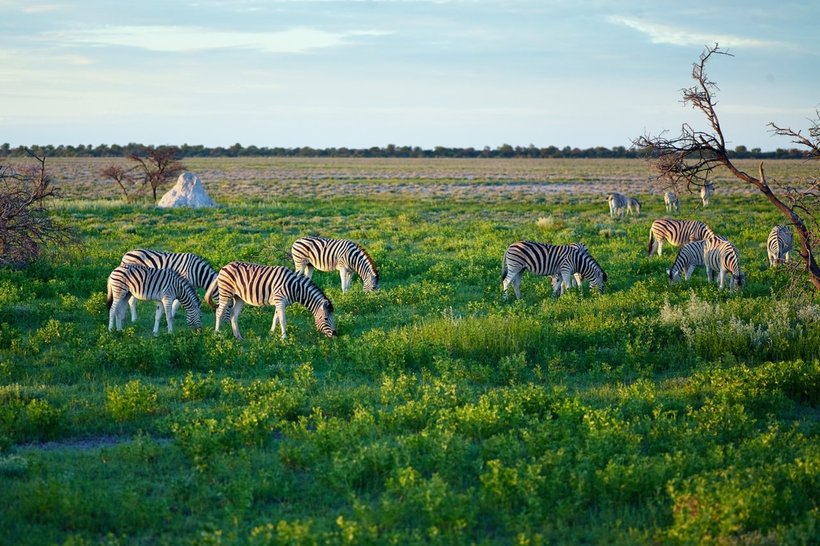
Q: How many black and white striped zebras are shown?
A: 14